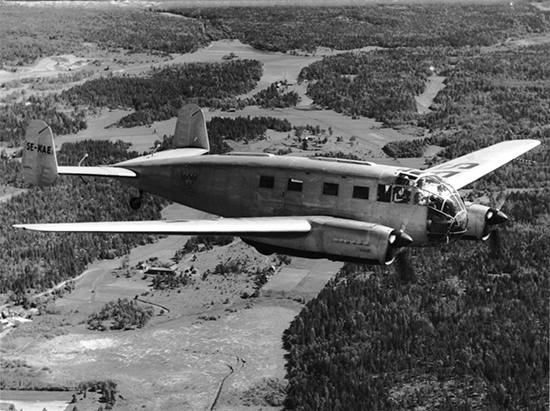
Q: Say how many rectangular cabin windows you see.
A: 4